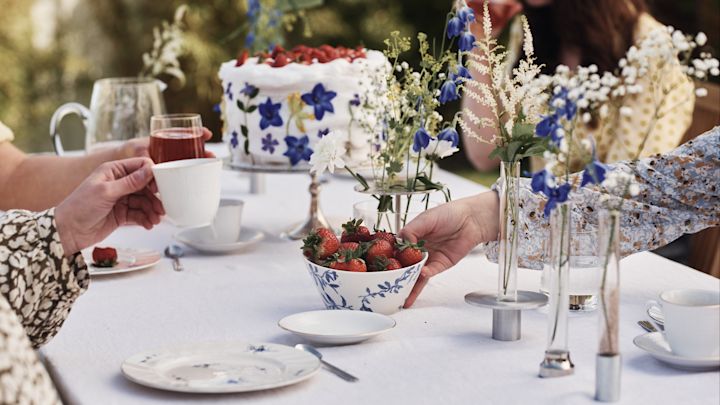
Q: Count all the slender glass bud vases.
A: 3